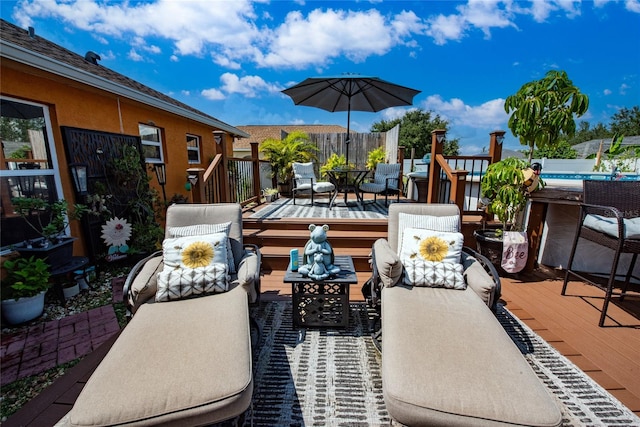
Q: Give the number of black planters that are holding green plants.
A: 2